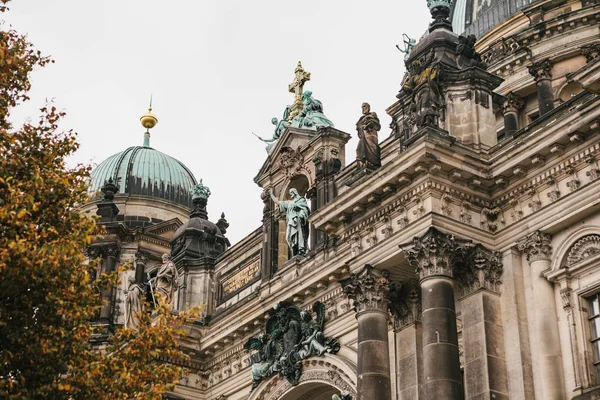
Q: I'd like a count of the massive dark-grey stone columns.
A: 2